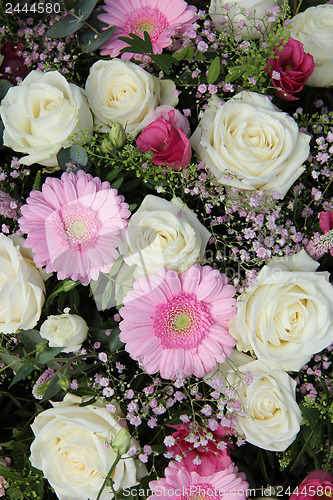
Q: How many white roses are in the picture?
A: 11